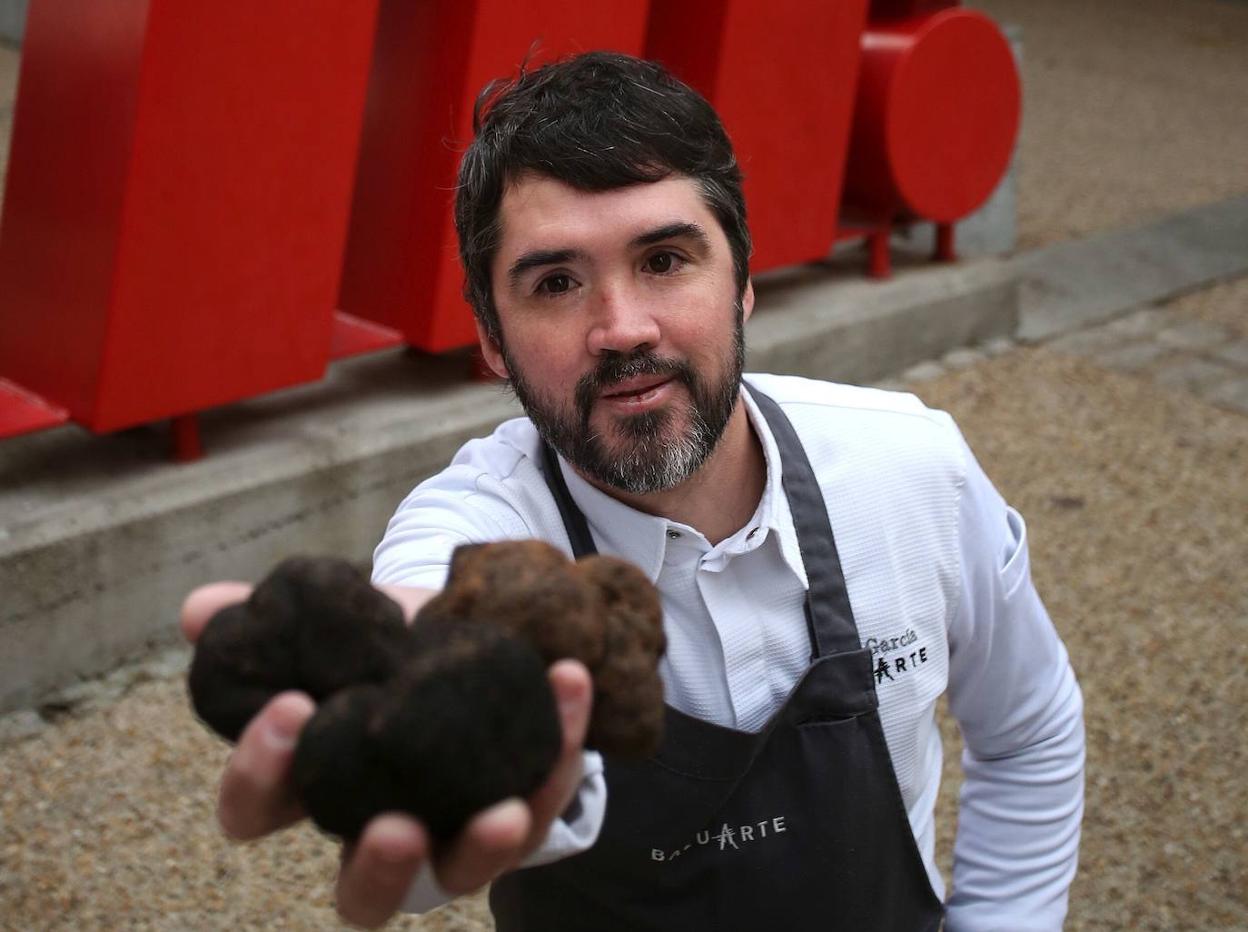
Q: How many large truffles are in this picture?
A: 3